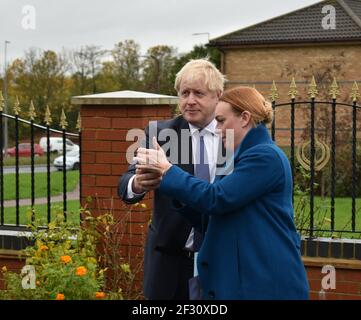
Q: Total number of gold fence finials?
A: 11